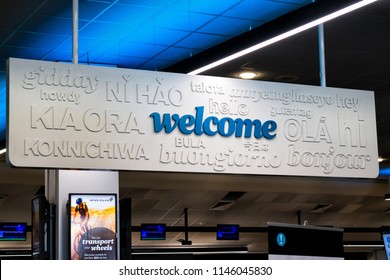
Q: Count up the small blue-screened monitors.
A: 3